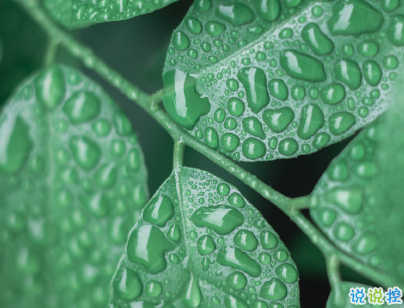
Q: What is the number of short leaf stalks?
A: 5